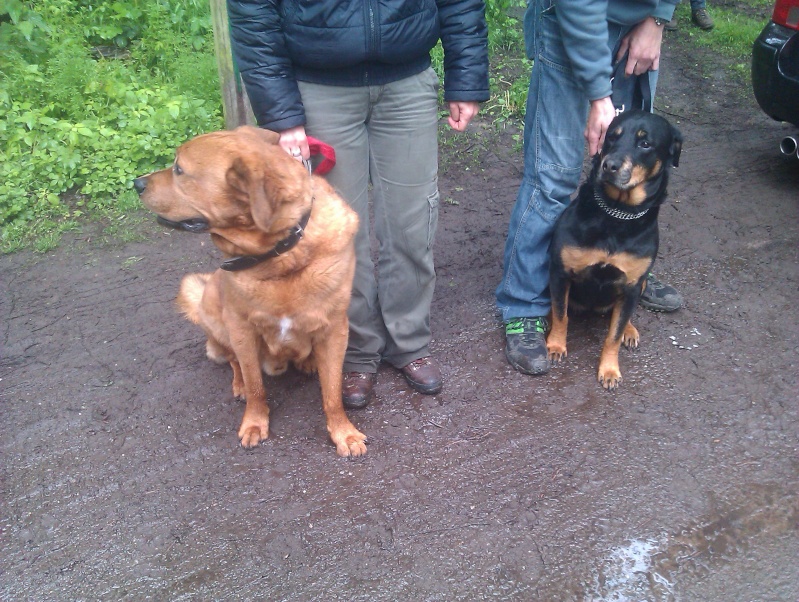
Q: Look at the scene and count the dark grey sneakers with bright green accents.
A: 2